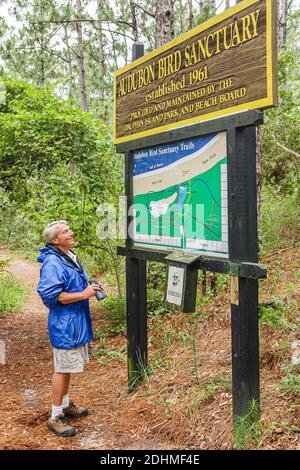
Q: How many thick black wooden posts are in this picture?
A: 2